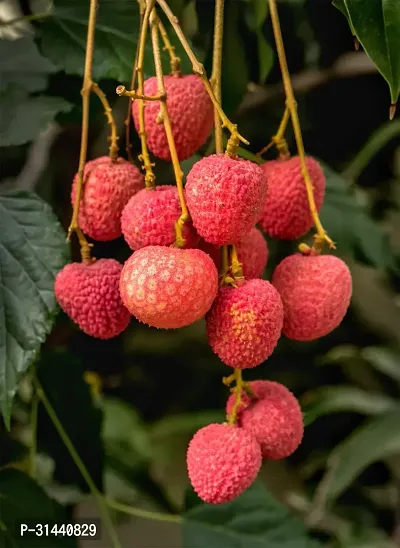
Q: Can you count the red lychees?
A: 12